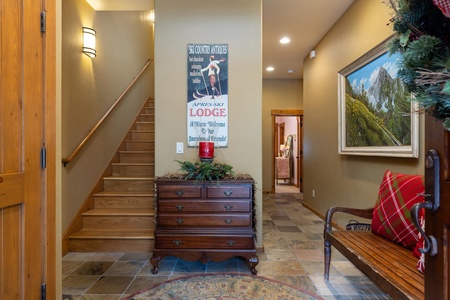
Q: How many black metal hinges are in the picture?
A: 3